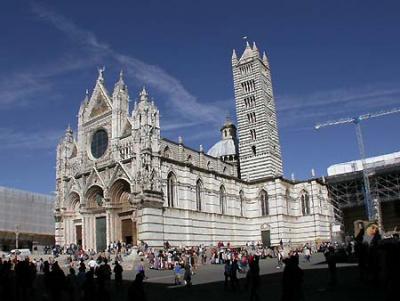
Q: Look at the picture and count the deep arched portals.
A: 3